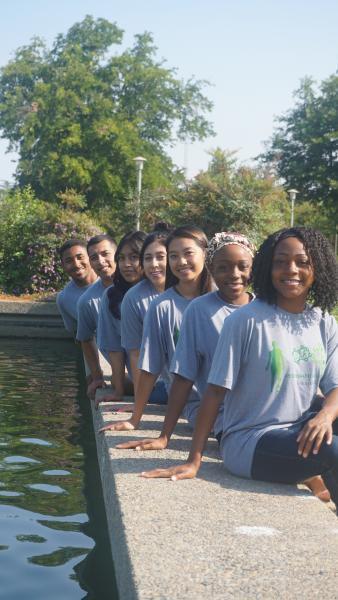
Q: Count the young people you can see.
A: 7